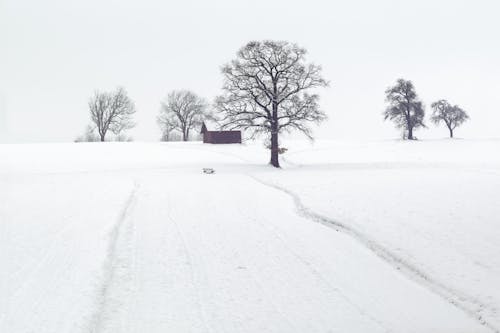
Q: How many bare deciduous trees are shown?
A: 5